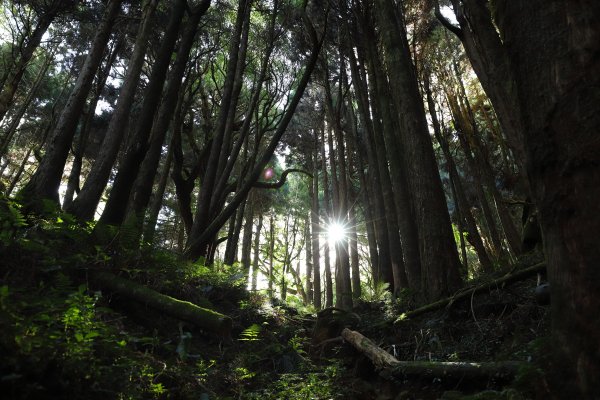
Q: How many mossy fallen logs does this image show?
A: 3